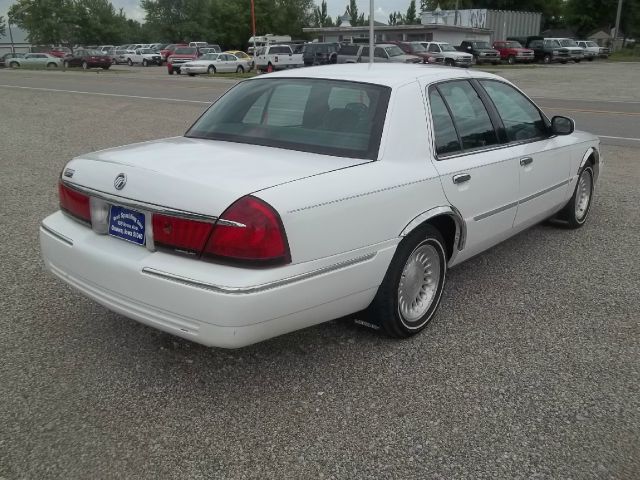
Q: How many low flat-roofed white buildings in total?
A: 1